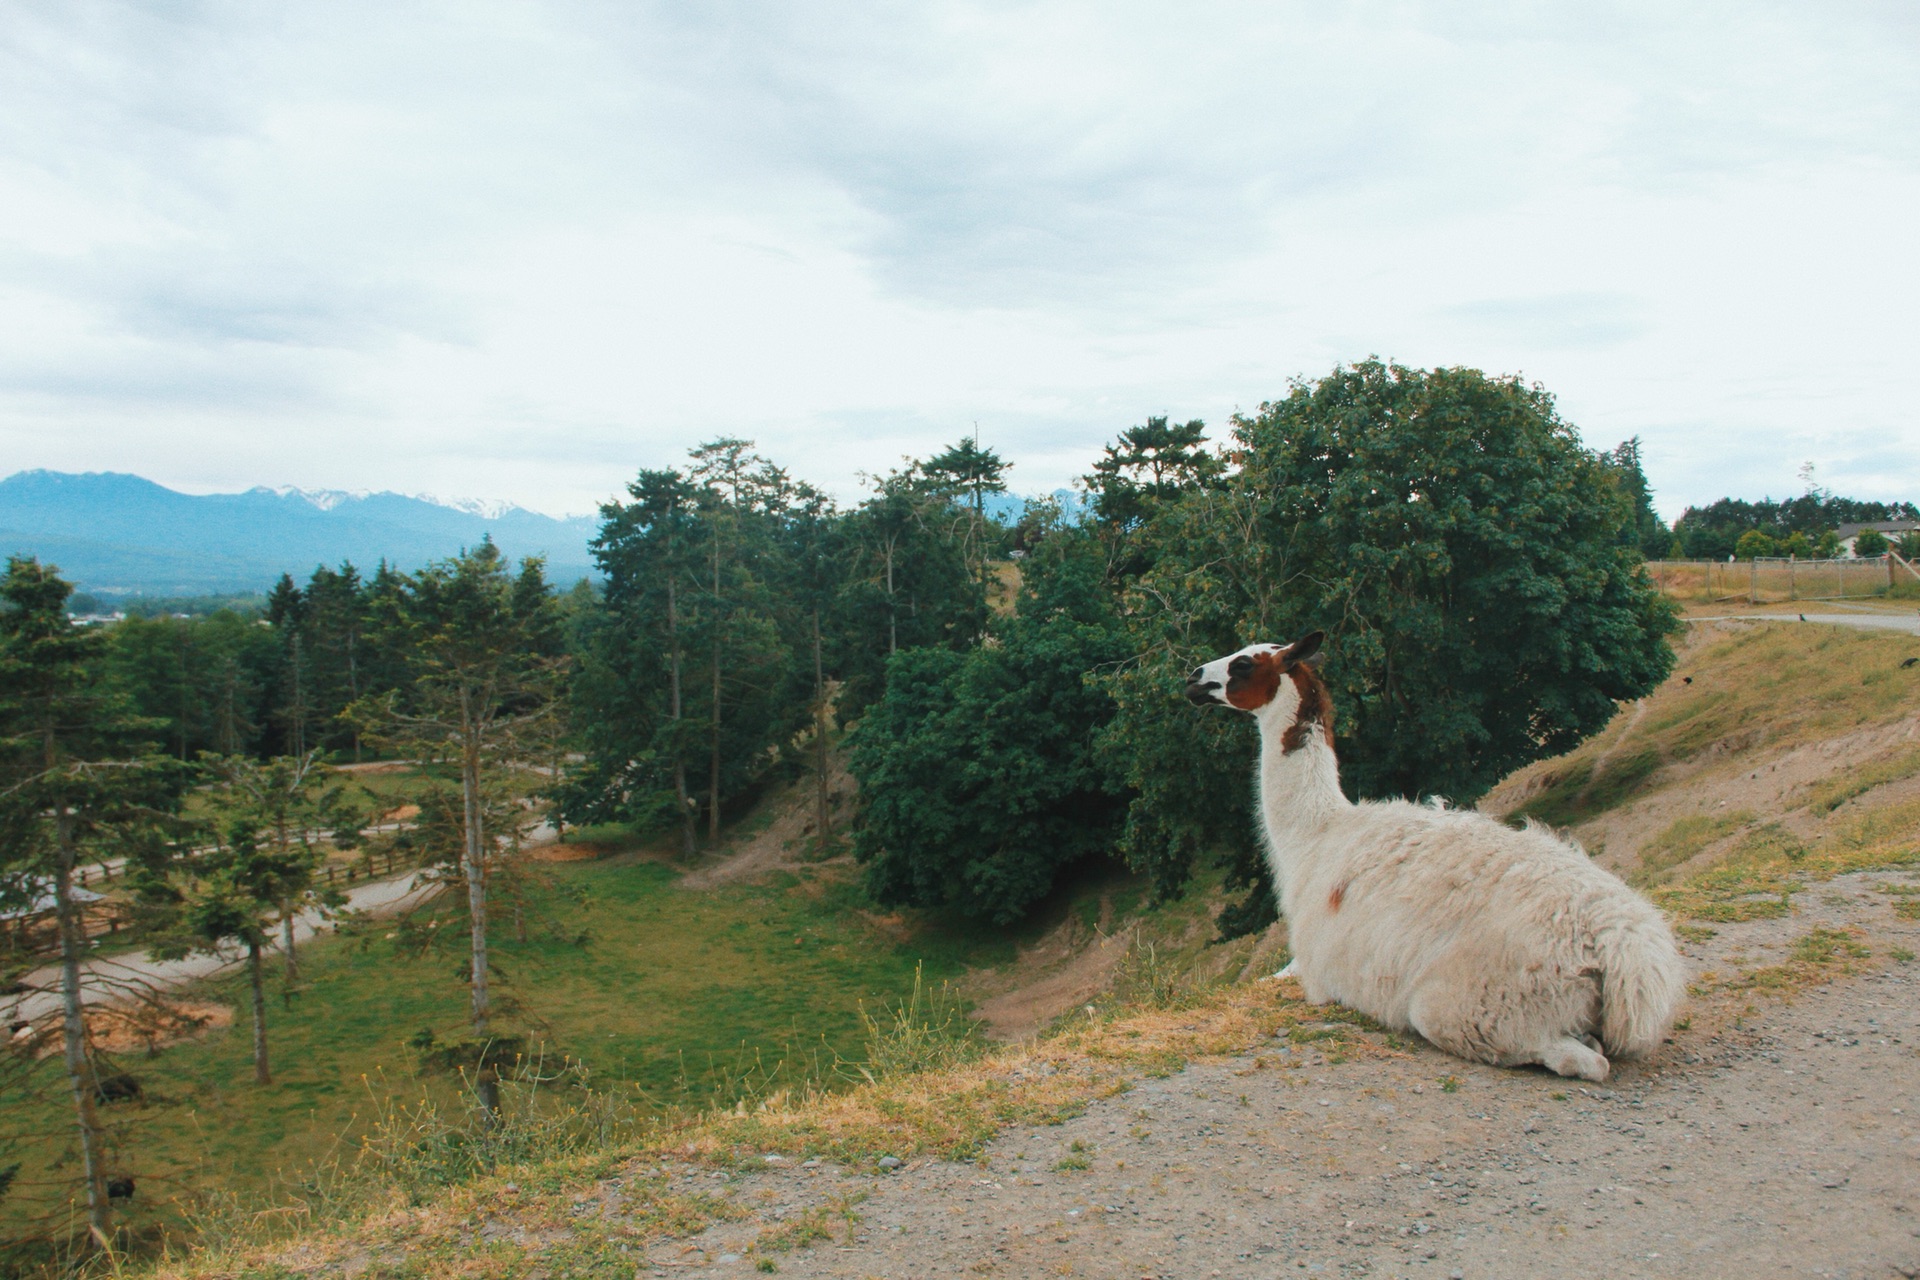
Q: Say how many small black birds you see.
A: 3